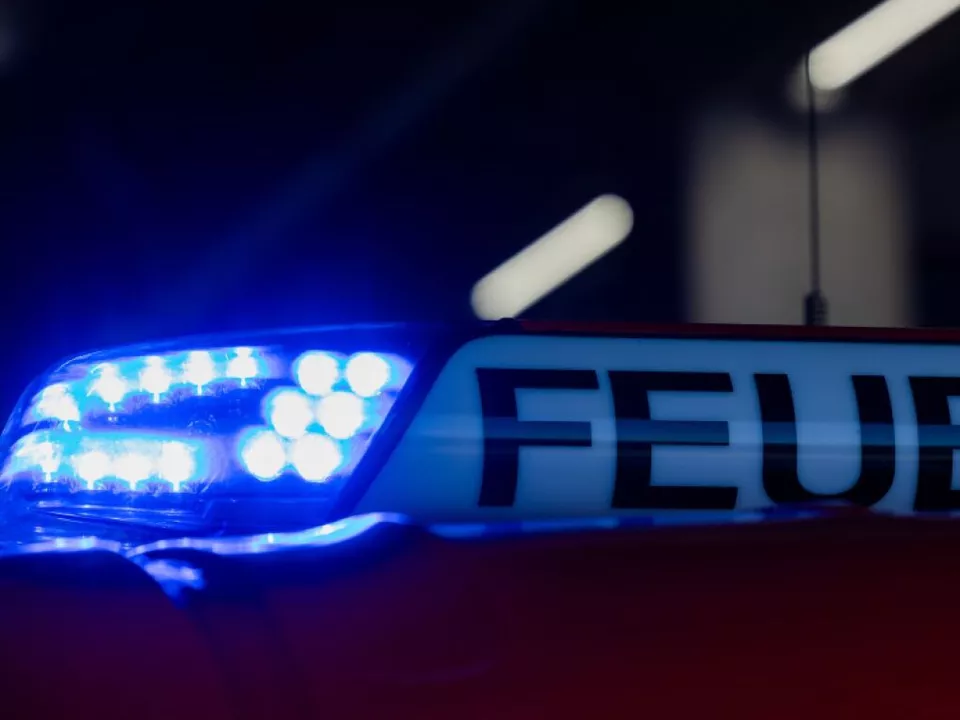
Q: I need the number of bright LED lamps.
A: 15